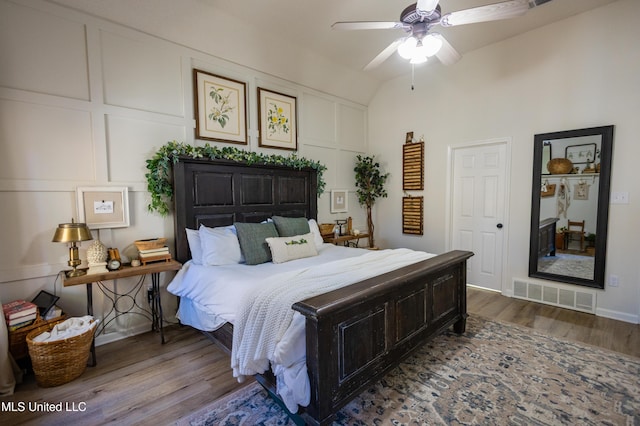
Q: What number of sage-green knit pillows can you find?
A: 2